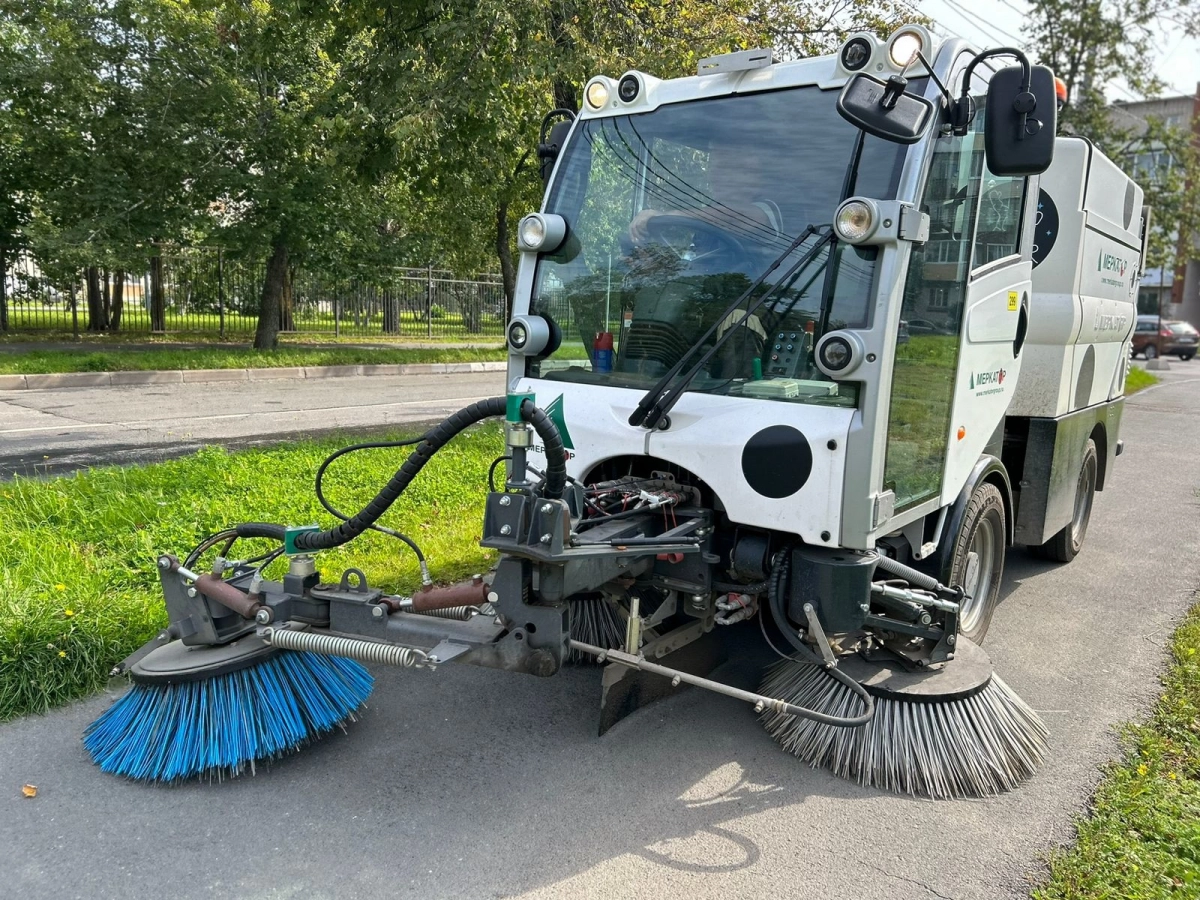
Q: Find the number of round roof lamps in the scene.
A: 4